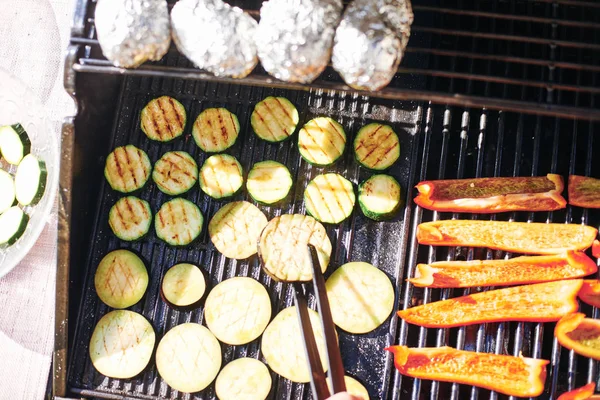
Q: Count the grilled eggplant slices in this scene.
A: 11